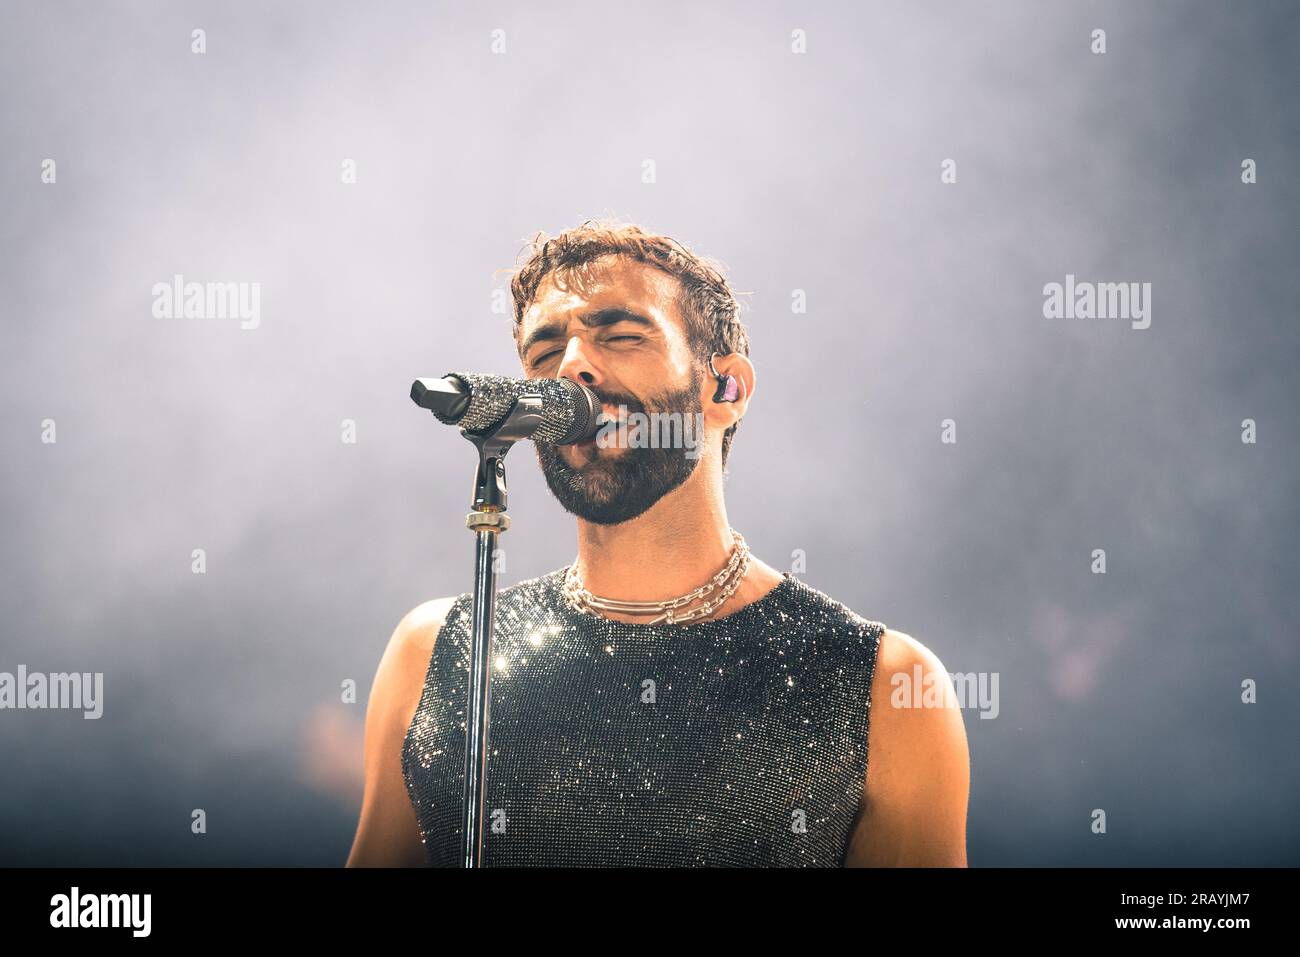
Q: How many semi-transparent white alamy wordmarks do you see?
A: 5